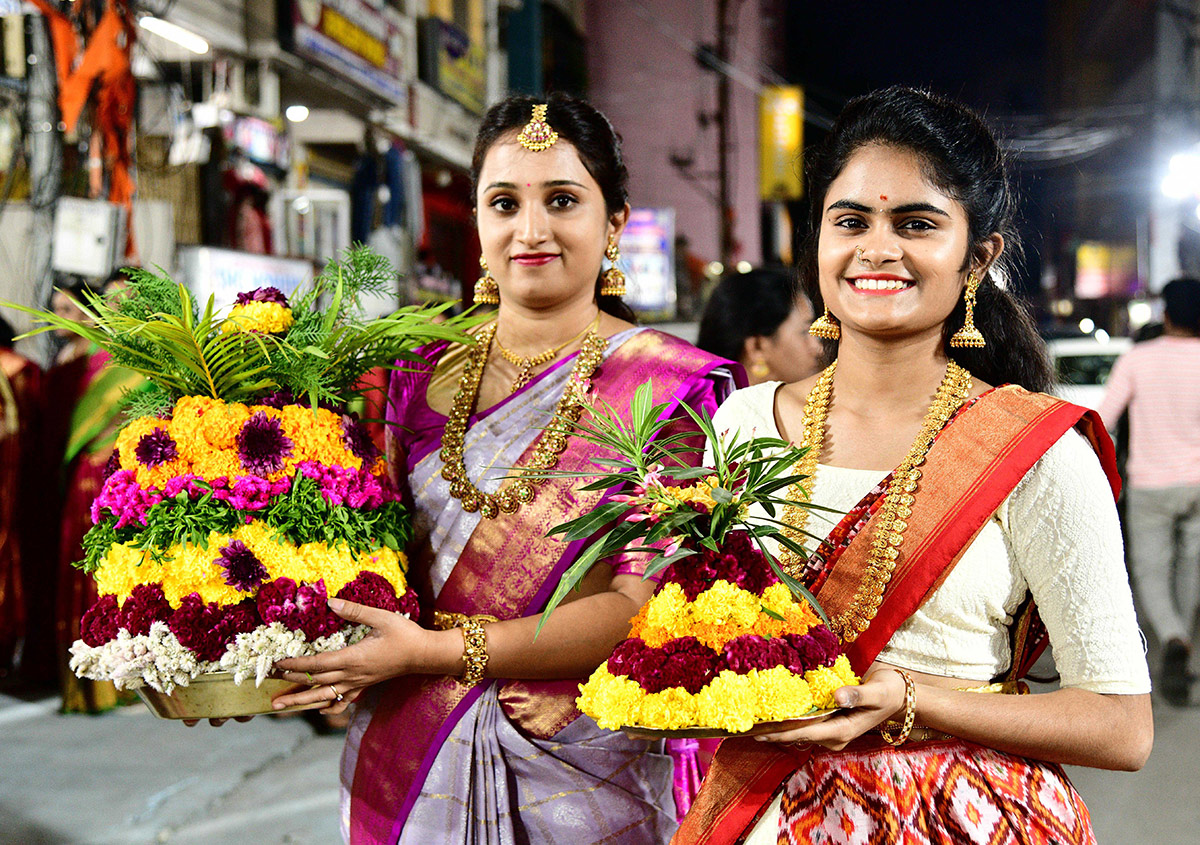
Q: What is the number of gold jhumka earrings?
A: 4